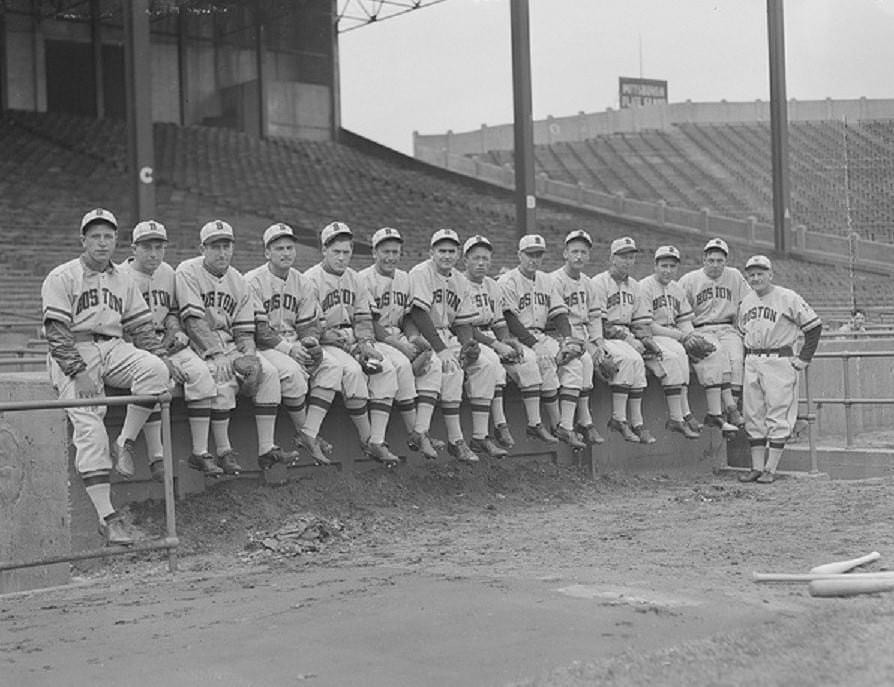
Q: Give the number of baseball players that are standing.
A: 1